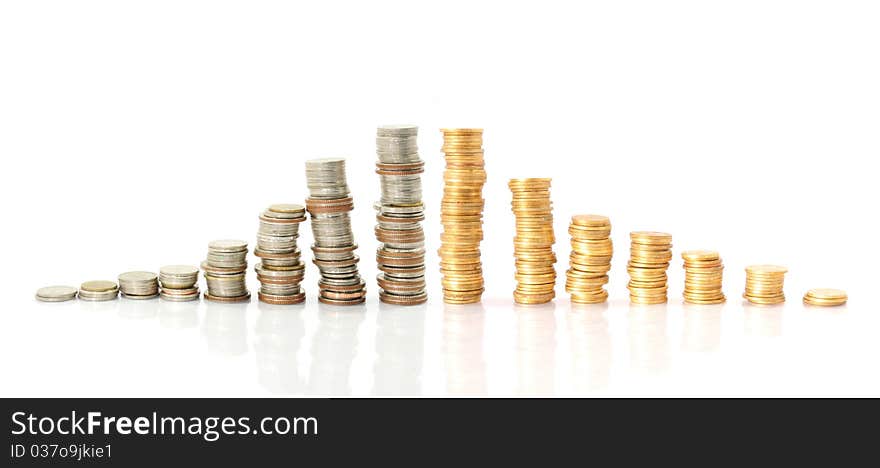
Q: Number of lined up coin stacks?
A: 15